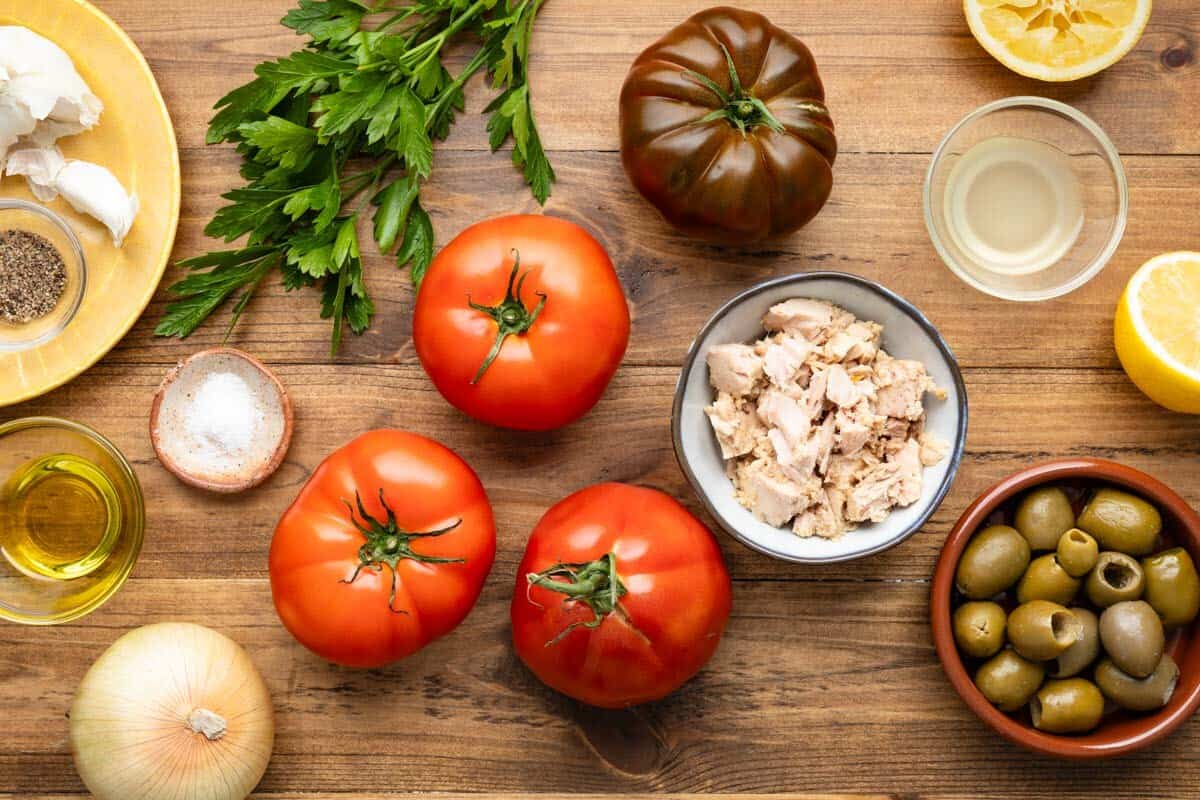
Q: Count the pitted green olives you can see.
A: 14